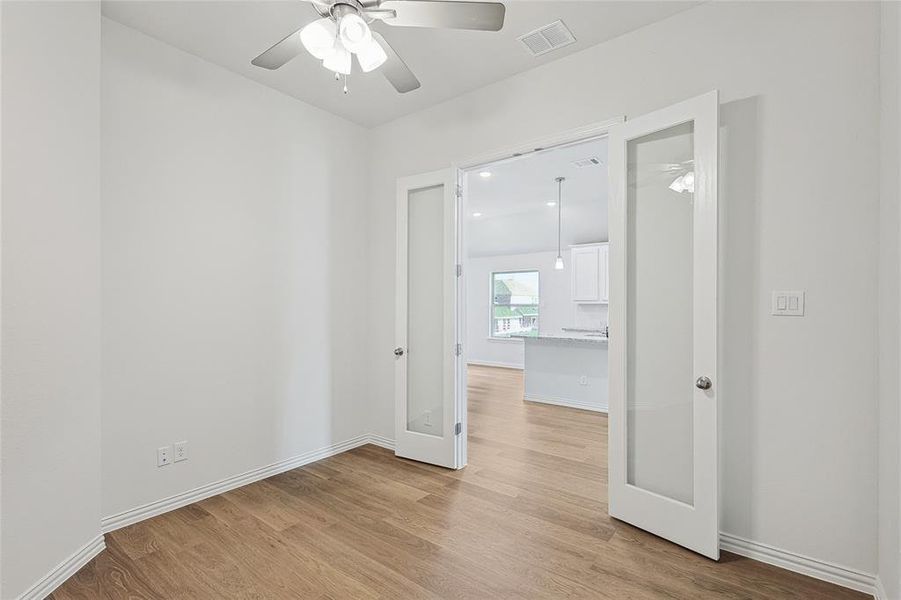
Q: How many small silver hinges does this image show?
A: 4